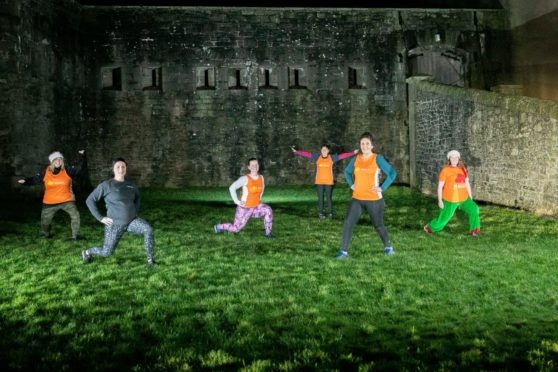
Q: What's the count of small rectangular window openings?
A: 7